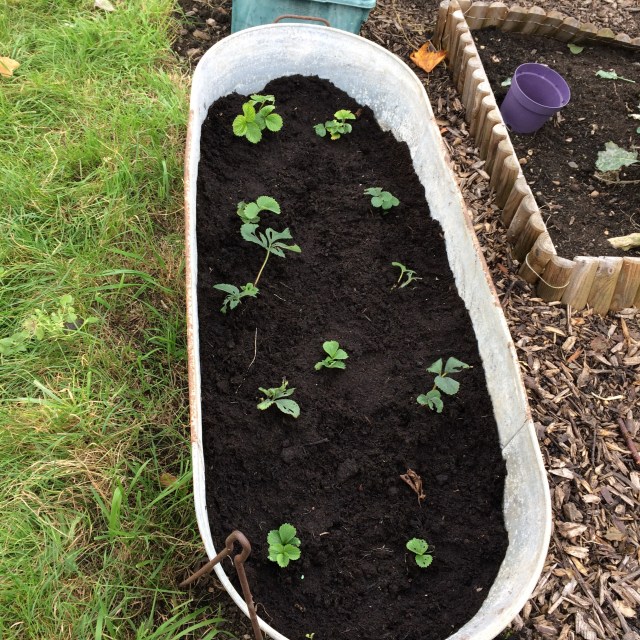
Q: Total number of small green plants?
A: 11